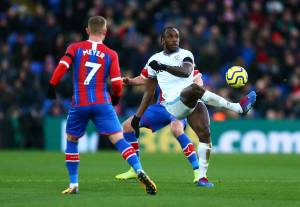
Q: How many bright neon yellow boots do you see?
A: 2